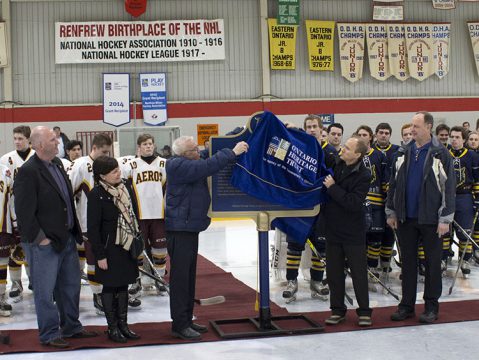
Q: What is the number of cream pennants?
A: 6